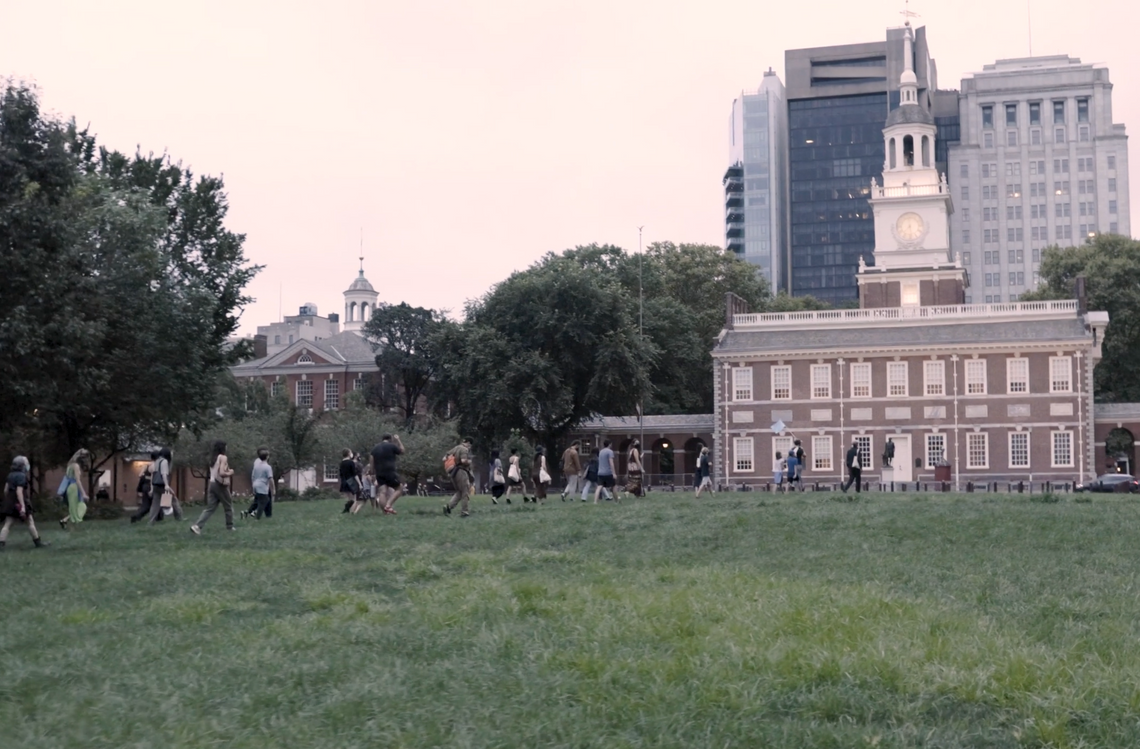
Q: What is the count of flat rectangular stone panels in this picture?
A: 9